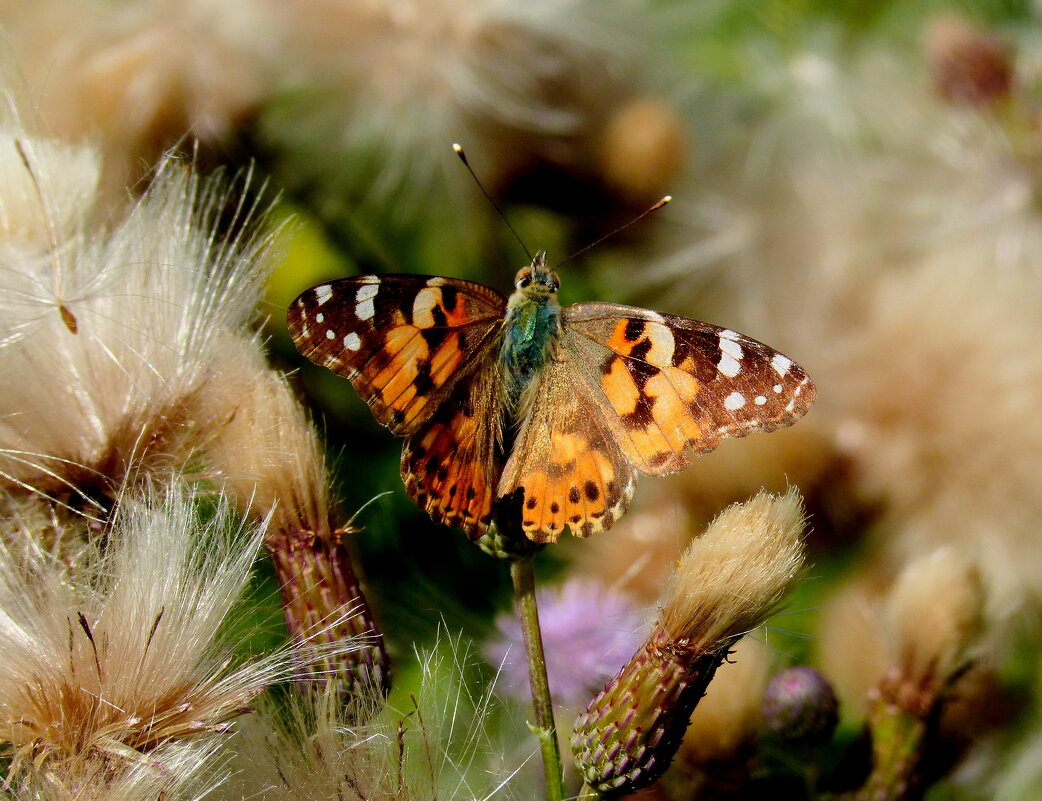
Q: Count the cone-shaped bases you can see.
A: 3